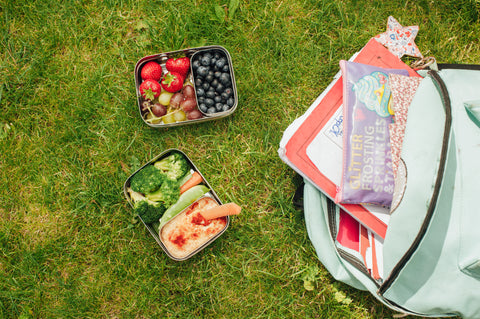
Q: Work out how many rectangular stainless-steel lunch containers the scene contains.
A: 2